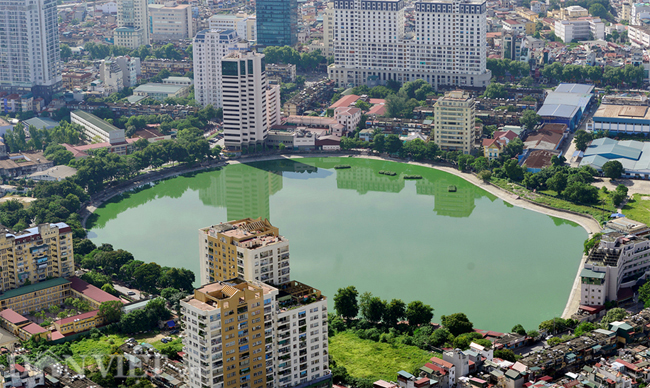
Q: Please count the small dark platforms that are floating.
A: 4